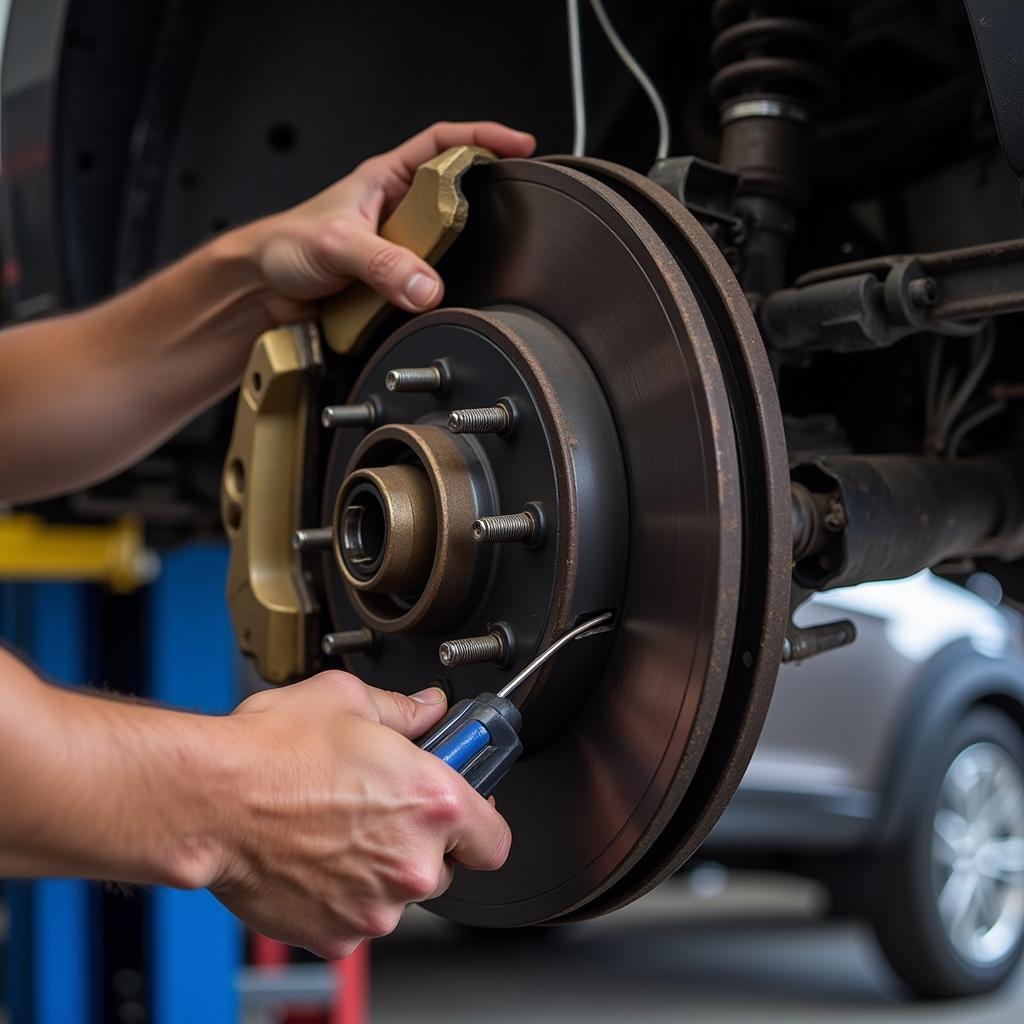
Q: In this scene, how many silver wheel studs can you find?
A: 7